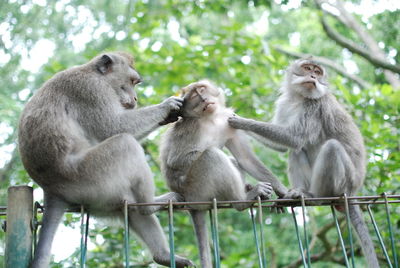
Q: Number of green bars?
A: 14